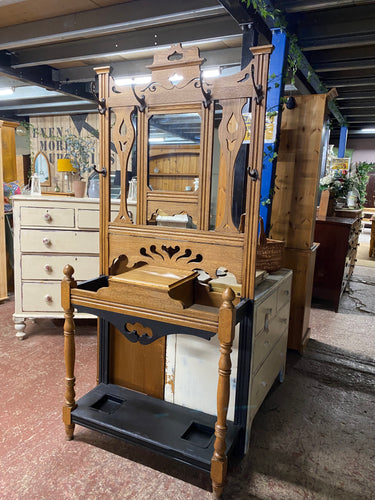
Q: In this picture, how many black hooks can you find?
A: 6